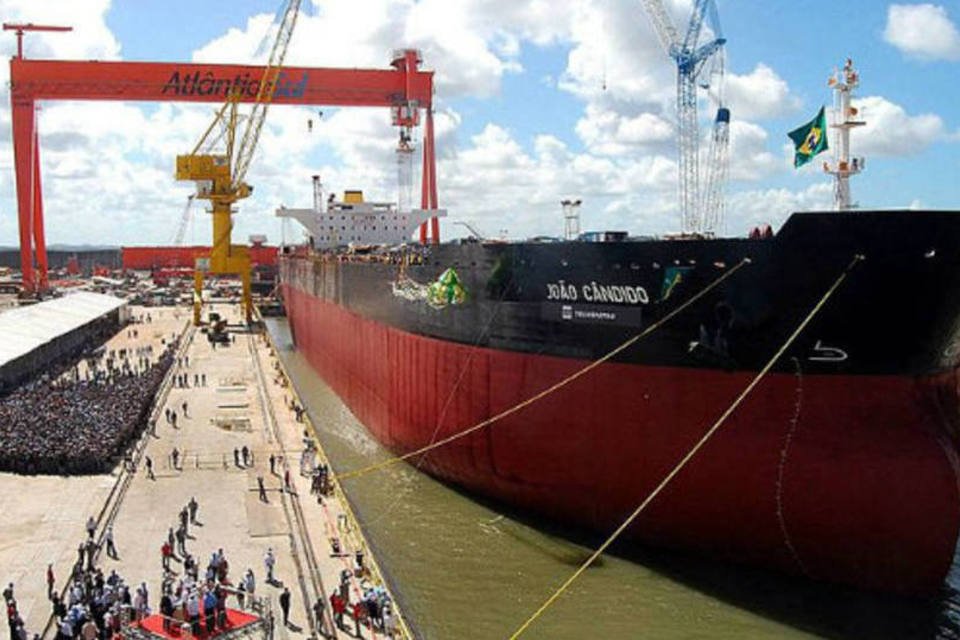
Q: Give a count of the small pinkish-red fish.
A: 0